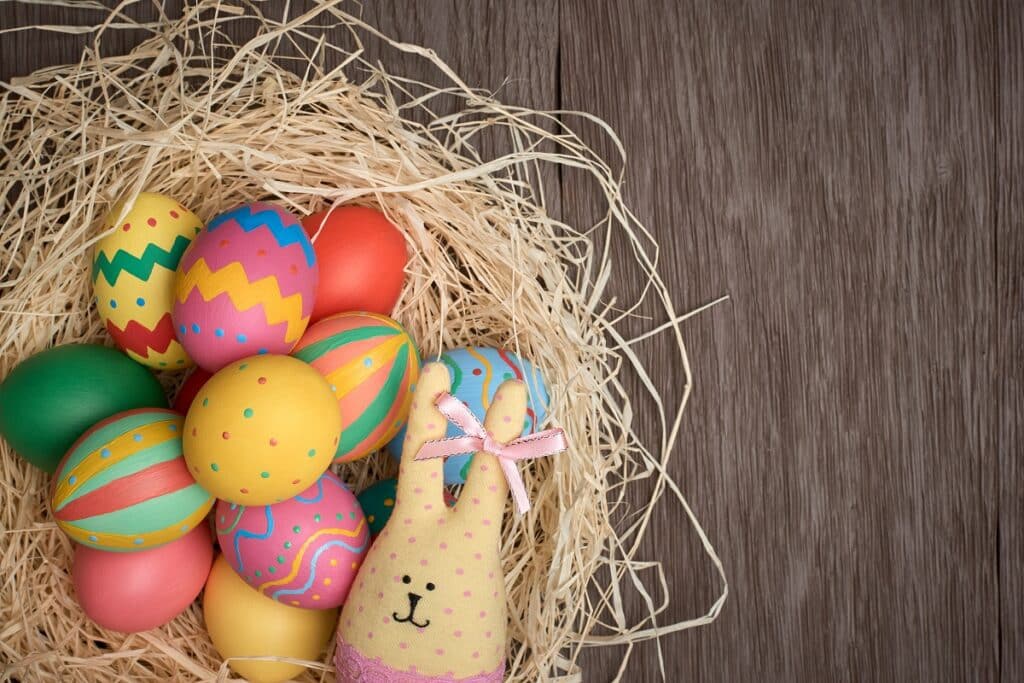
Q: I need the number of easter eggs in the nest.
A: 13